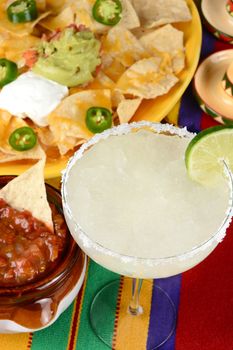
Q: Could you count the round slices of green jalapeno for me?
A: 5